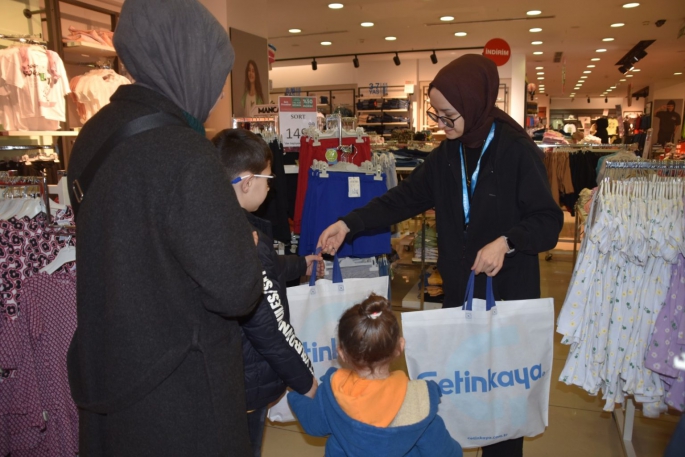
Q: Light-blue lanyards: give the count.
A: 1